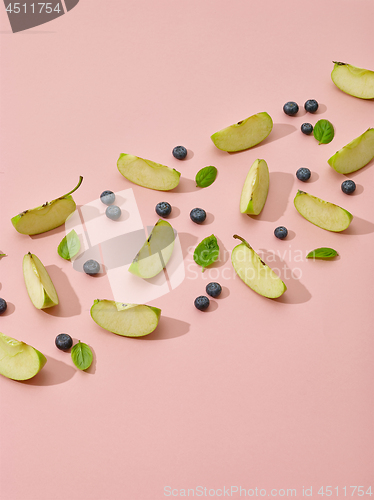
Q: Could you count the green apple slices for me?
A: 12